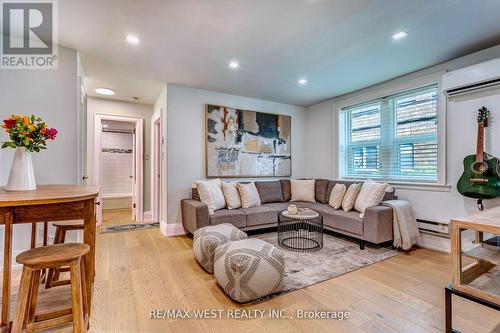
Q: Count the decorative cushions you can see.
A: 7